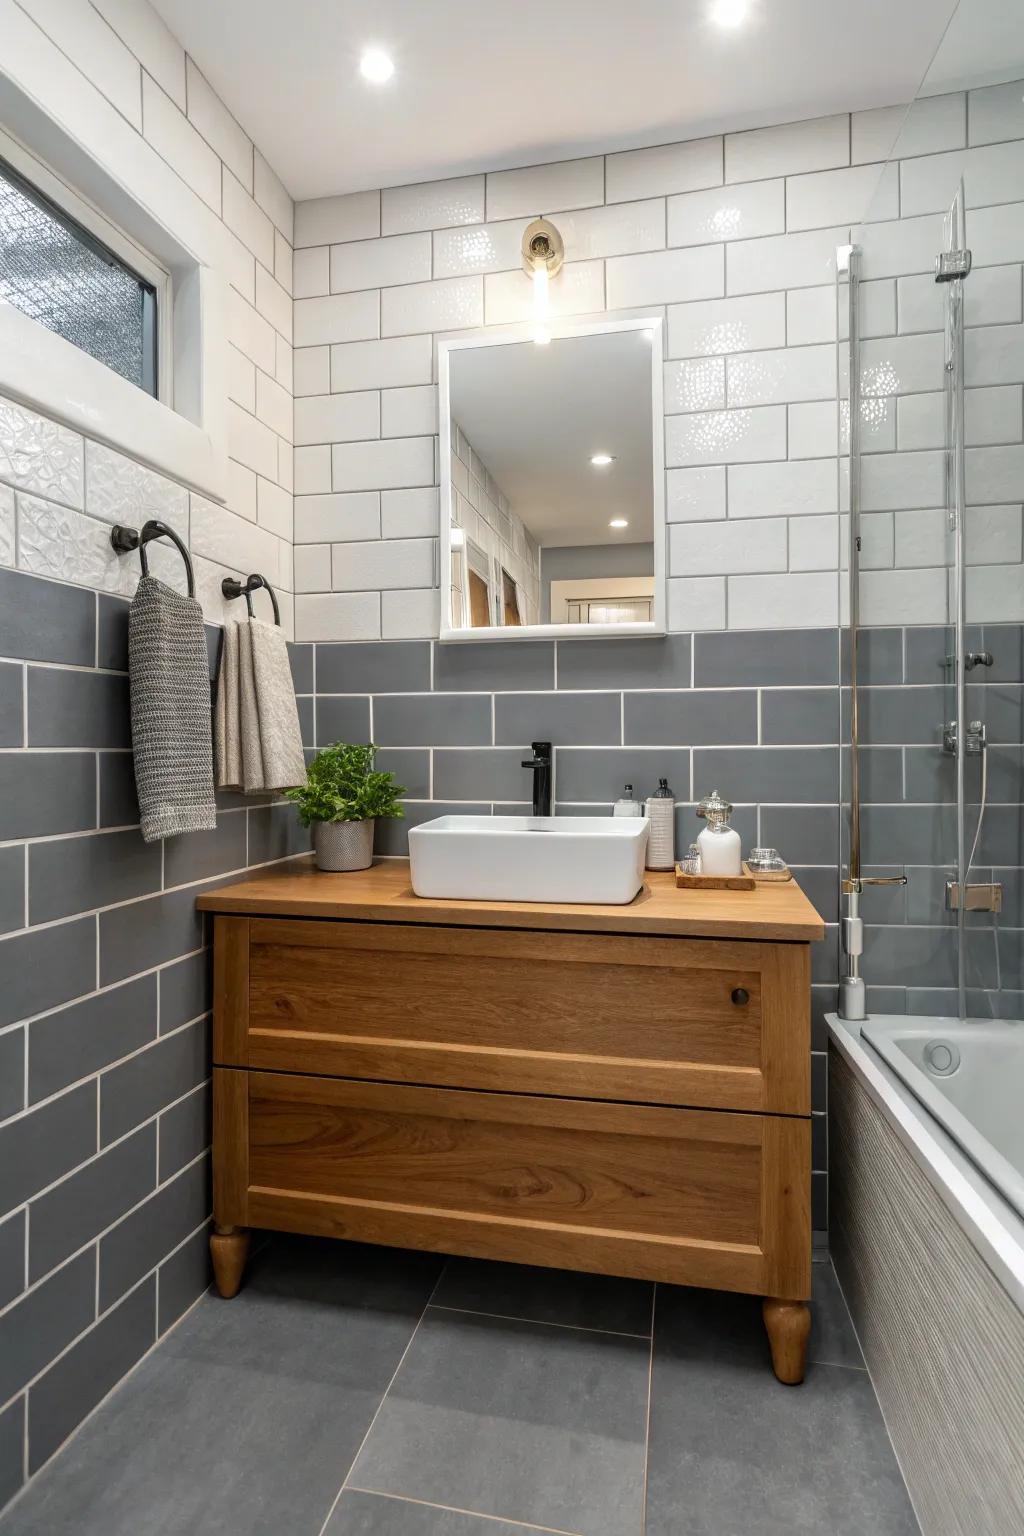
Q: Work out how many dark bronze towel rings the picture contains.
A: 2